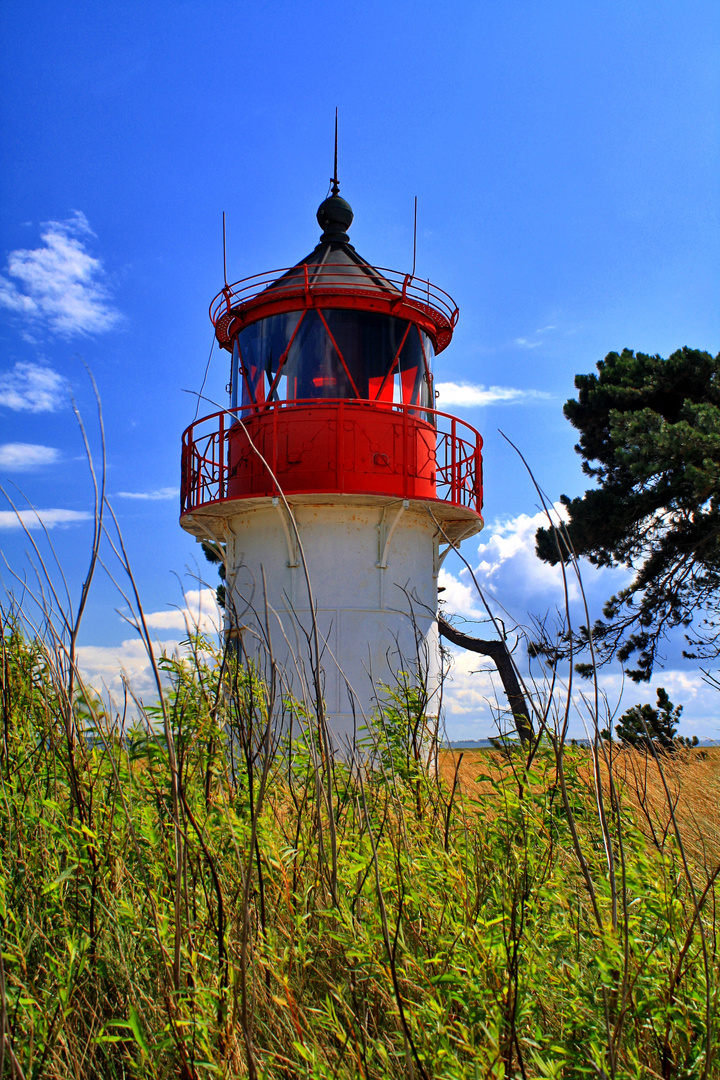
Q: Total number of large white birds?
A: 0